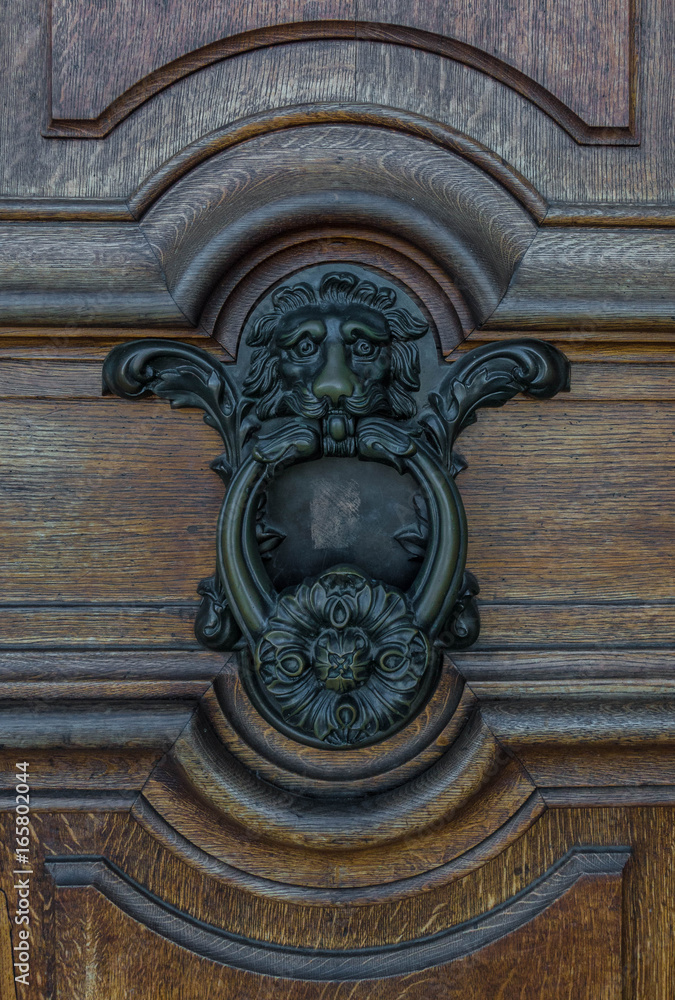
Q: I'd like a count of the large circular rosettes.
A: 1